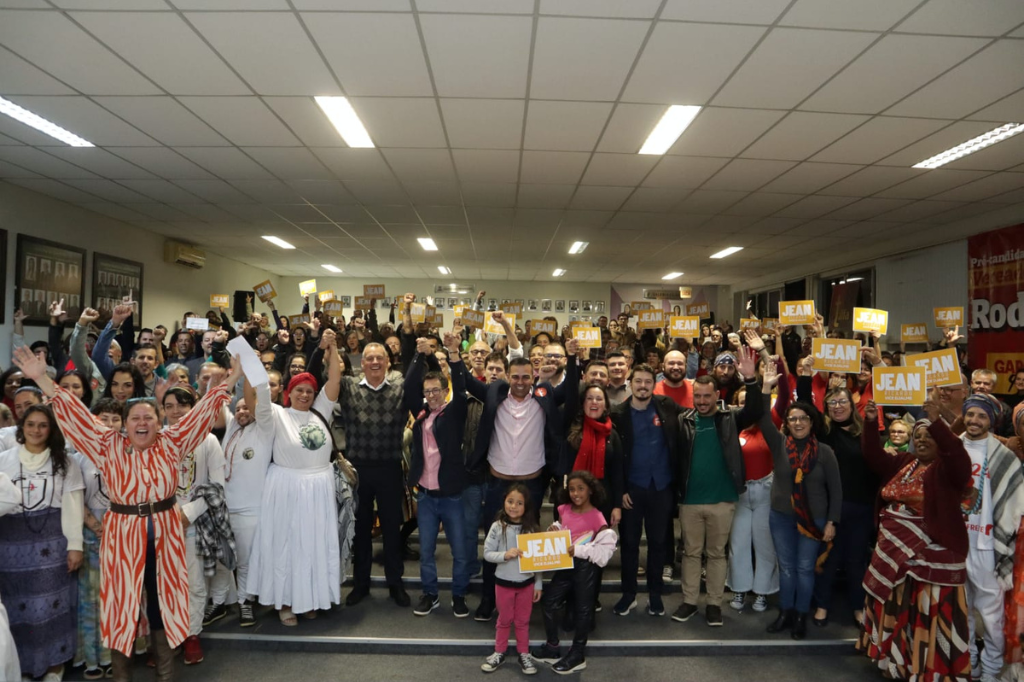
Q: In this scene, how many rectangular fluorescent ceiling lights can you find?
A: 12